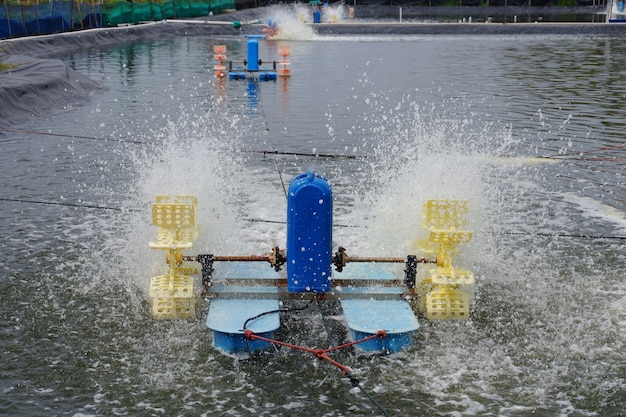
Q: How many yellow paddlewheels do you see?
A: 2